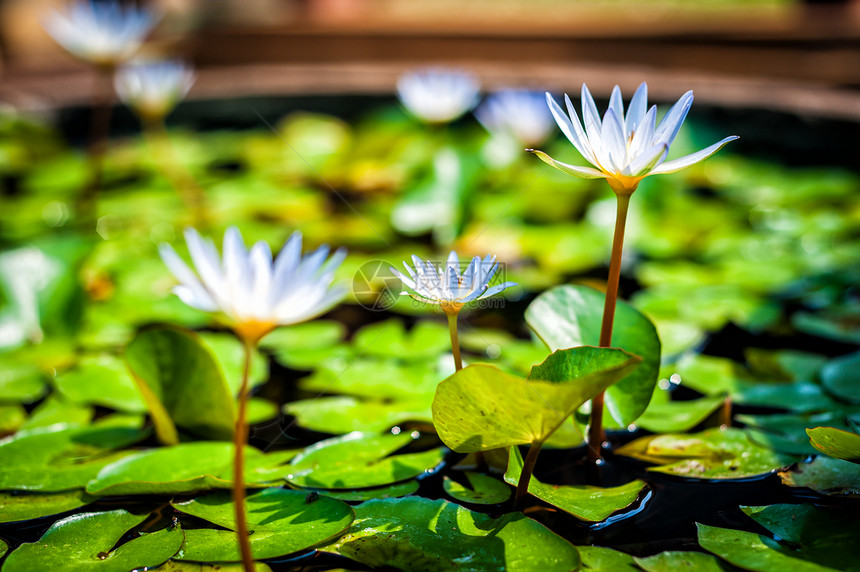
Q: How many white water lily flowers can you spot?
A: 7